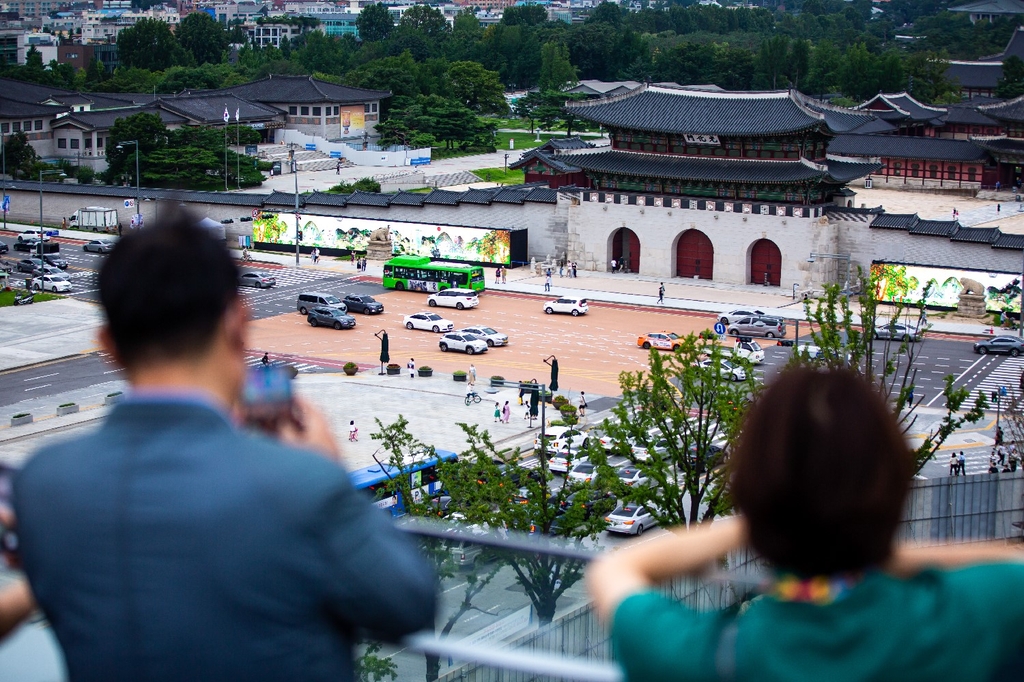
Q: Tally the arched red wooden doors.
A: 3